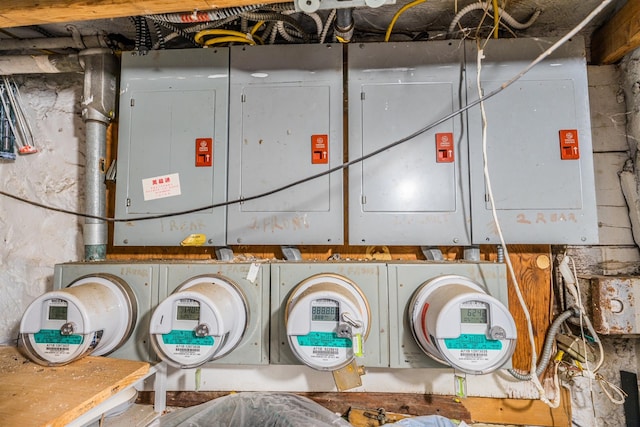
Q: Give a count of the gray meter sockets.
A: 4